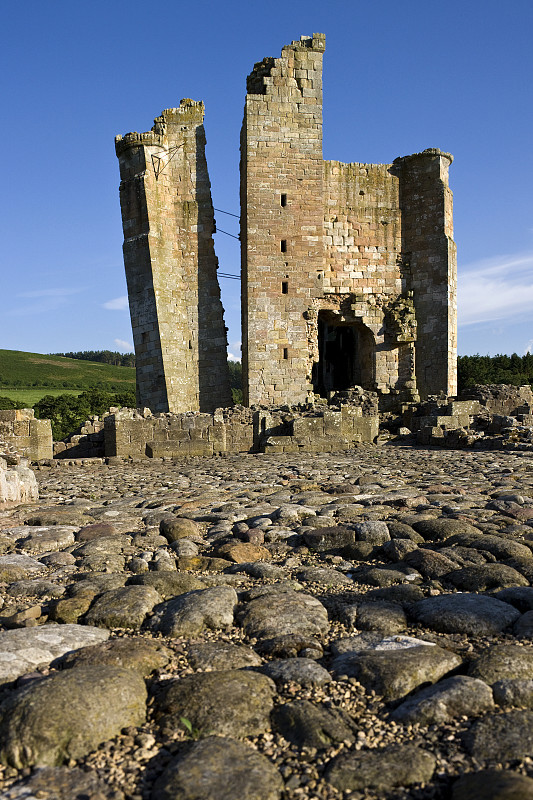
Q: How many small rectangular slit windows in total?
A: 4